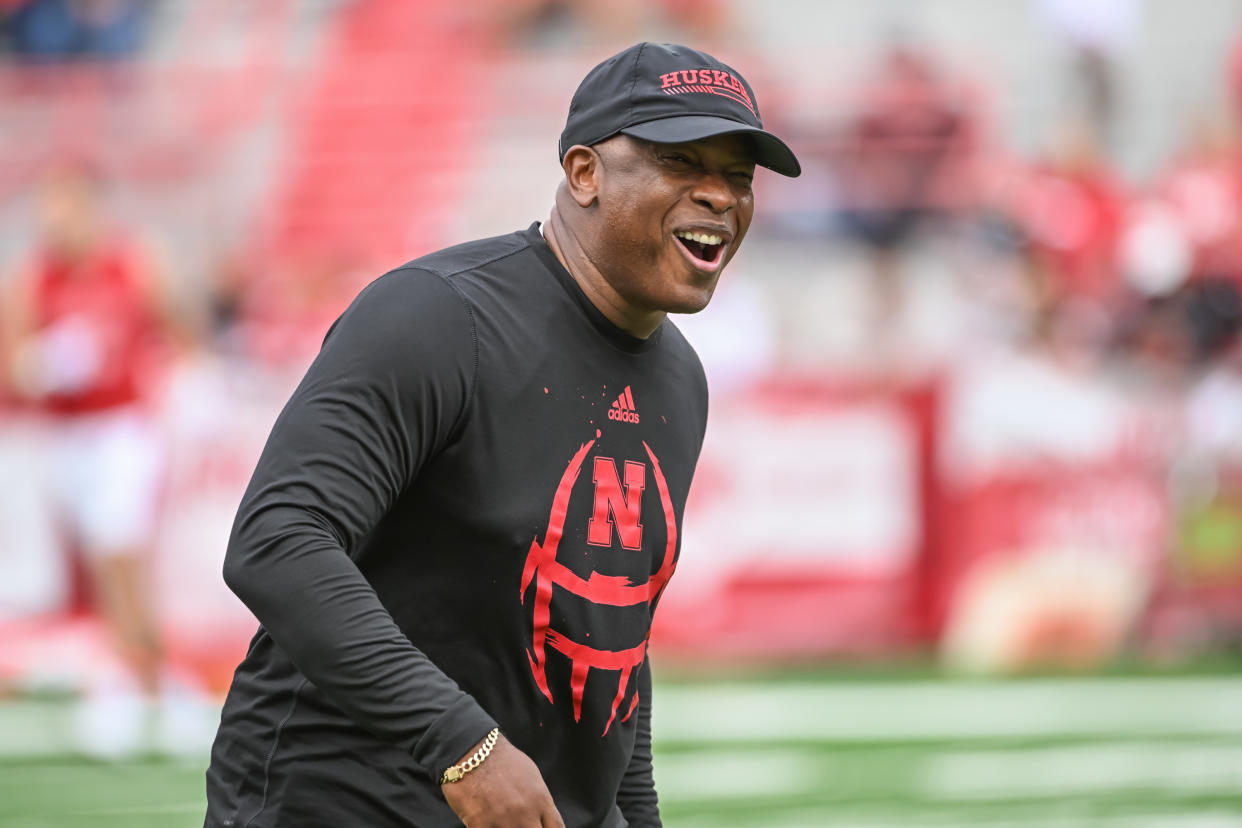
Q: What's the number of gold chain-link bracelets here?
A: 1